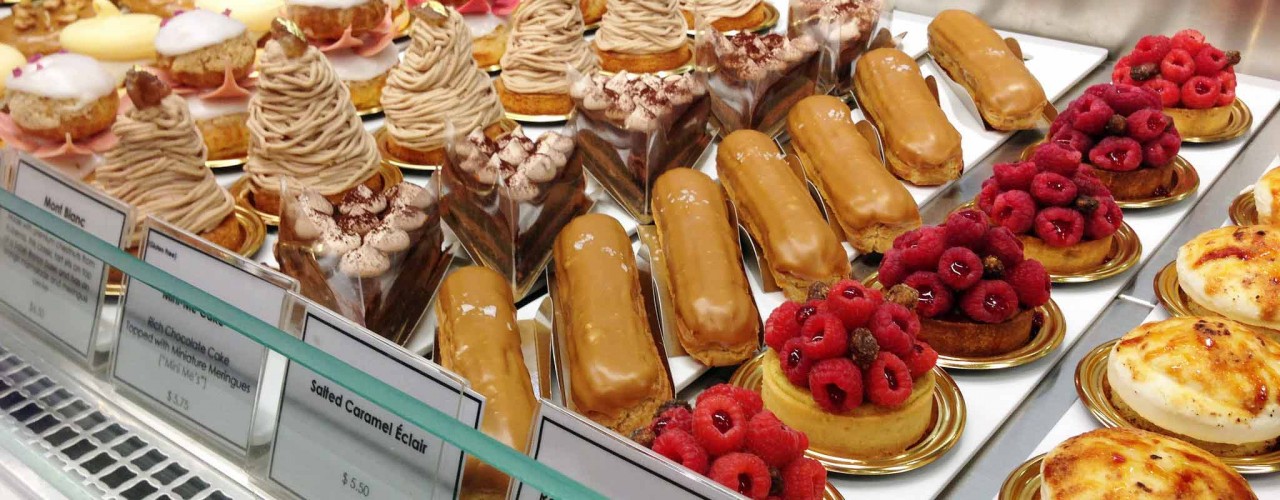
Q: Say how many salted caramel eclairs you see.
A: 7